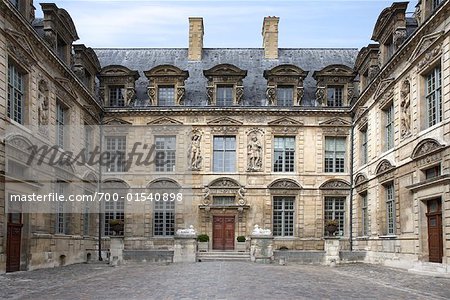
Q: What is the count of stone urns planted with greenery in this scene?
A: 2